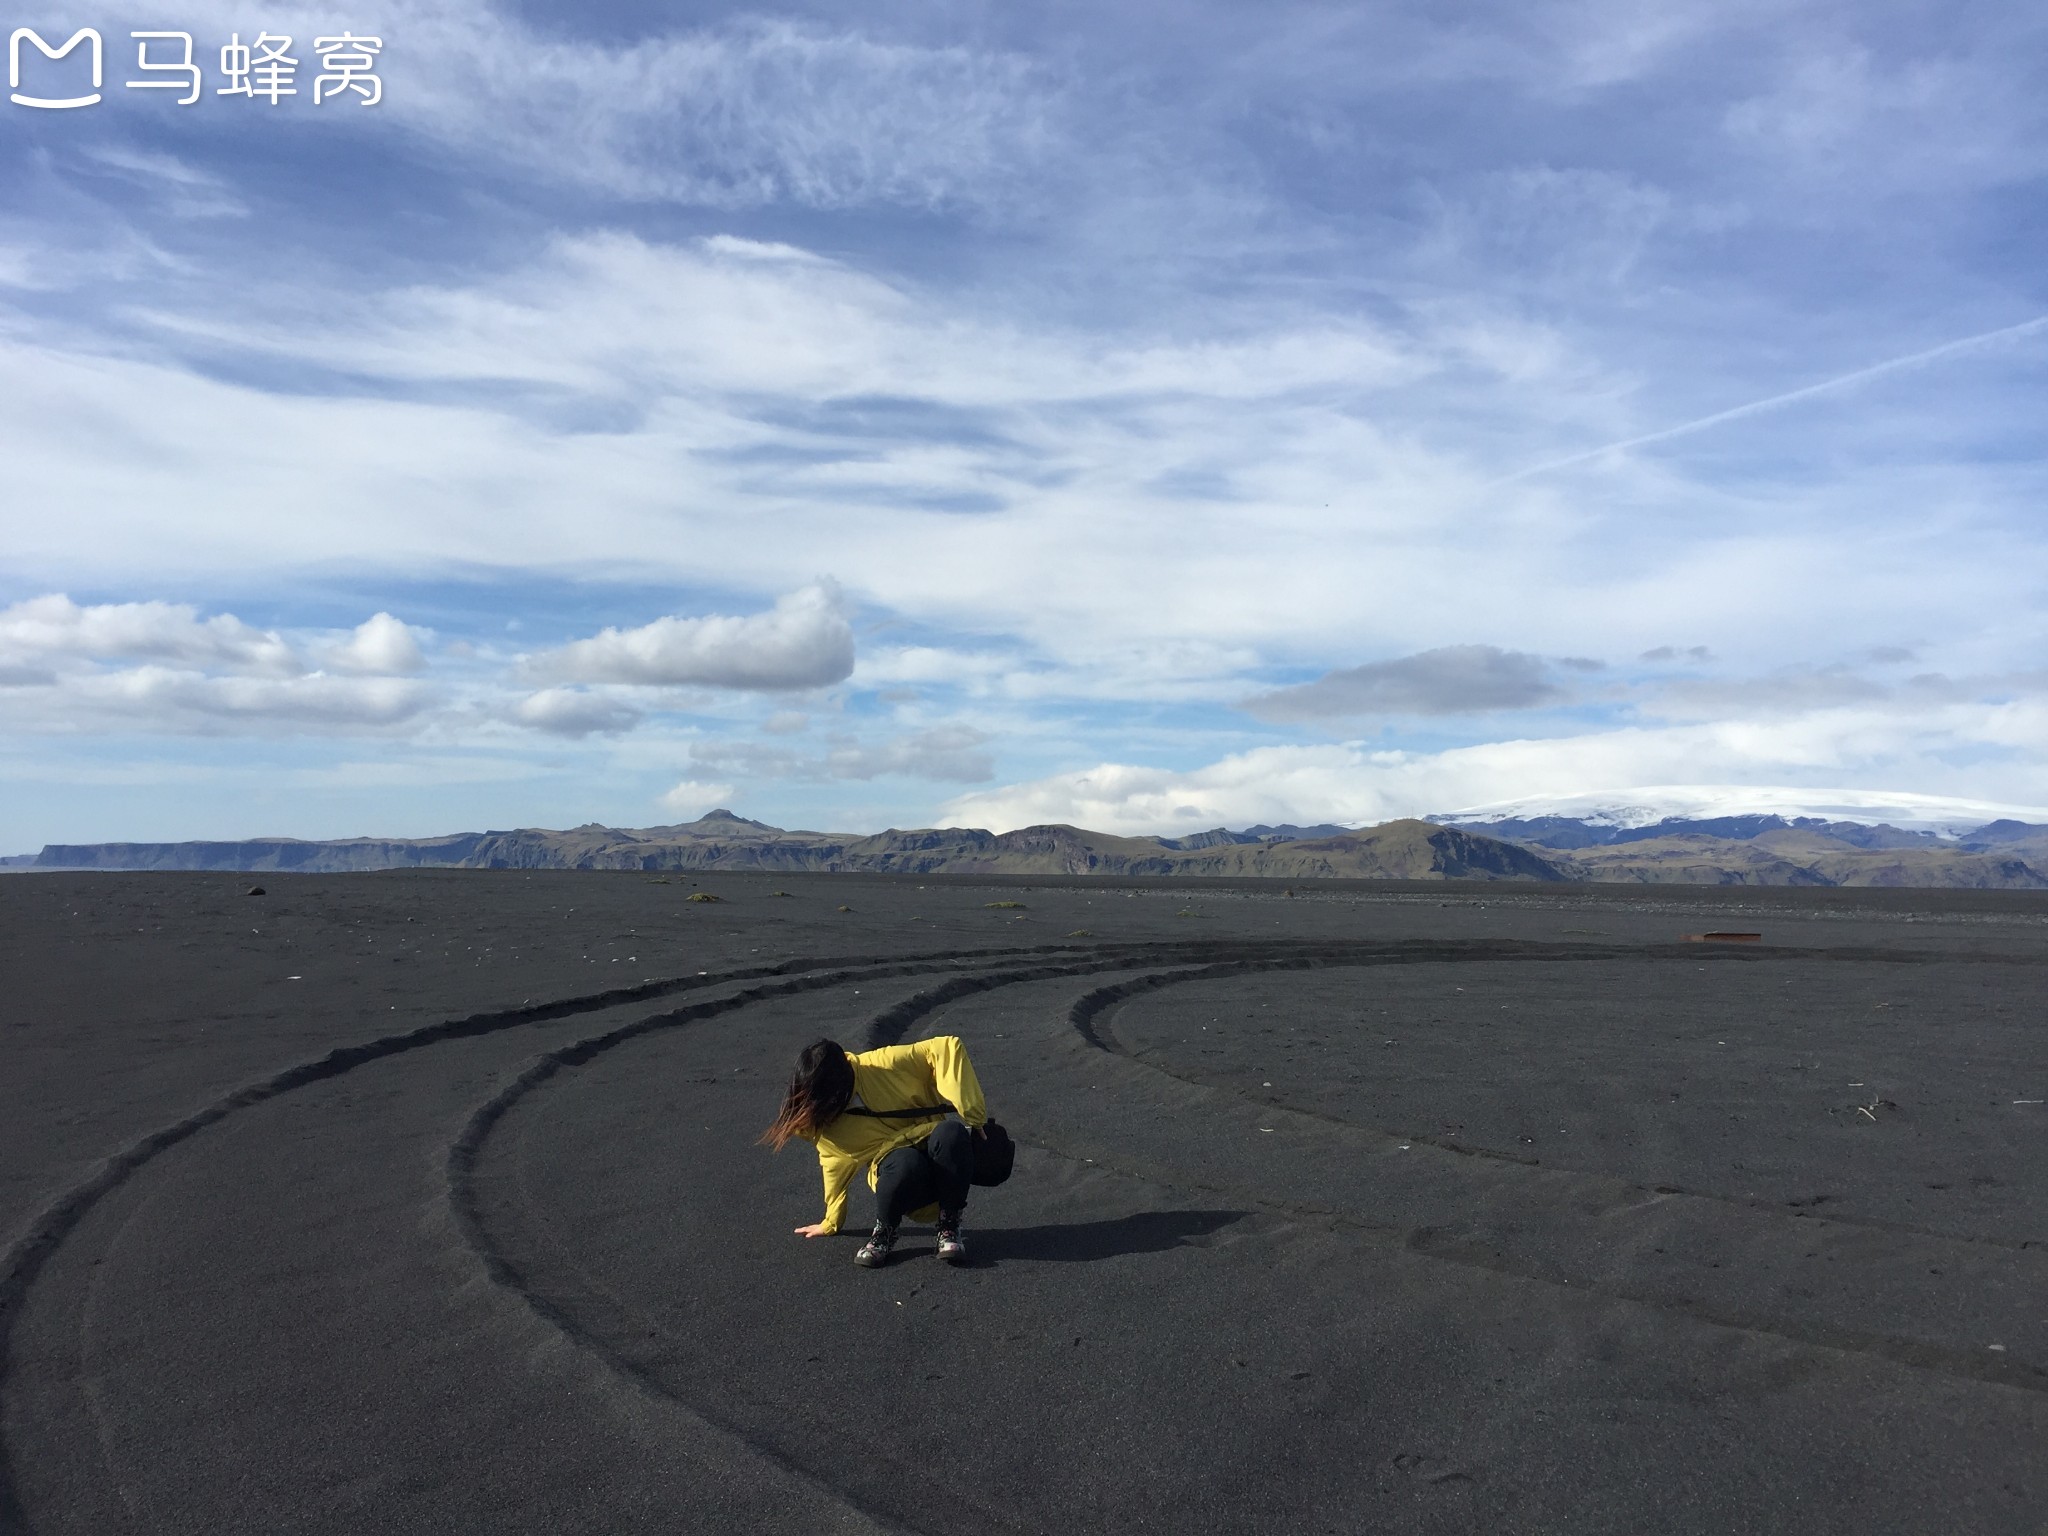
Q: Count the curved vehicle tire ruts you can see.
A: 4